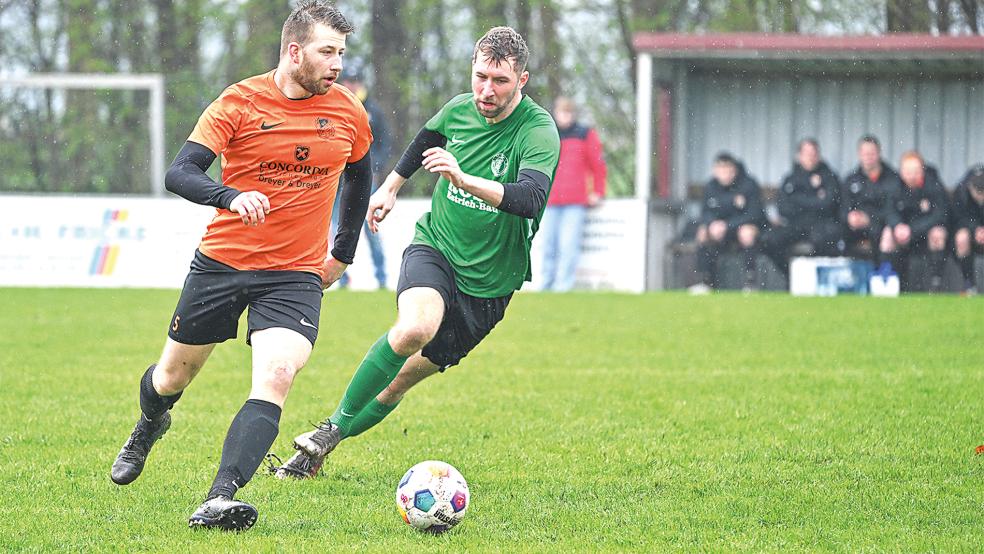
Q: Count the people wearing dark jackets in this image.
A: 5